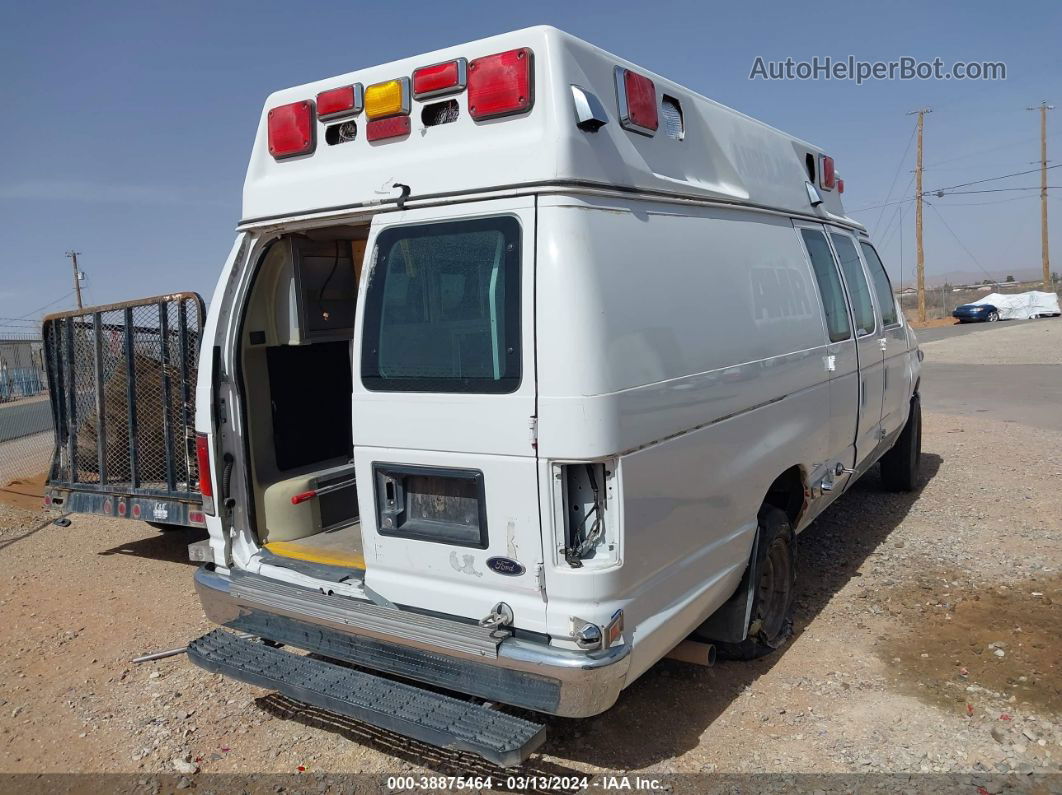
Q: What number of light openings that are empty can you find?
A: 5